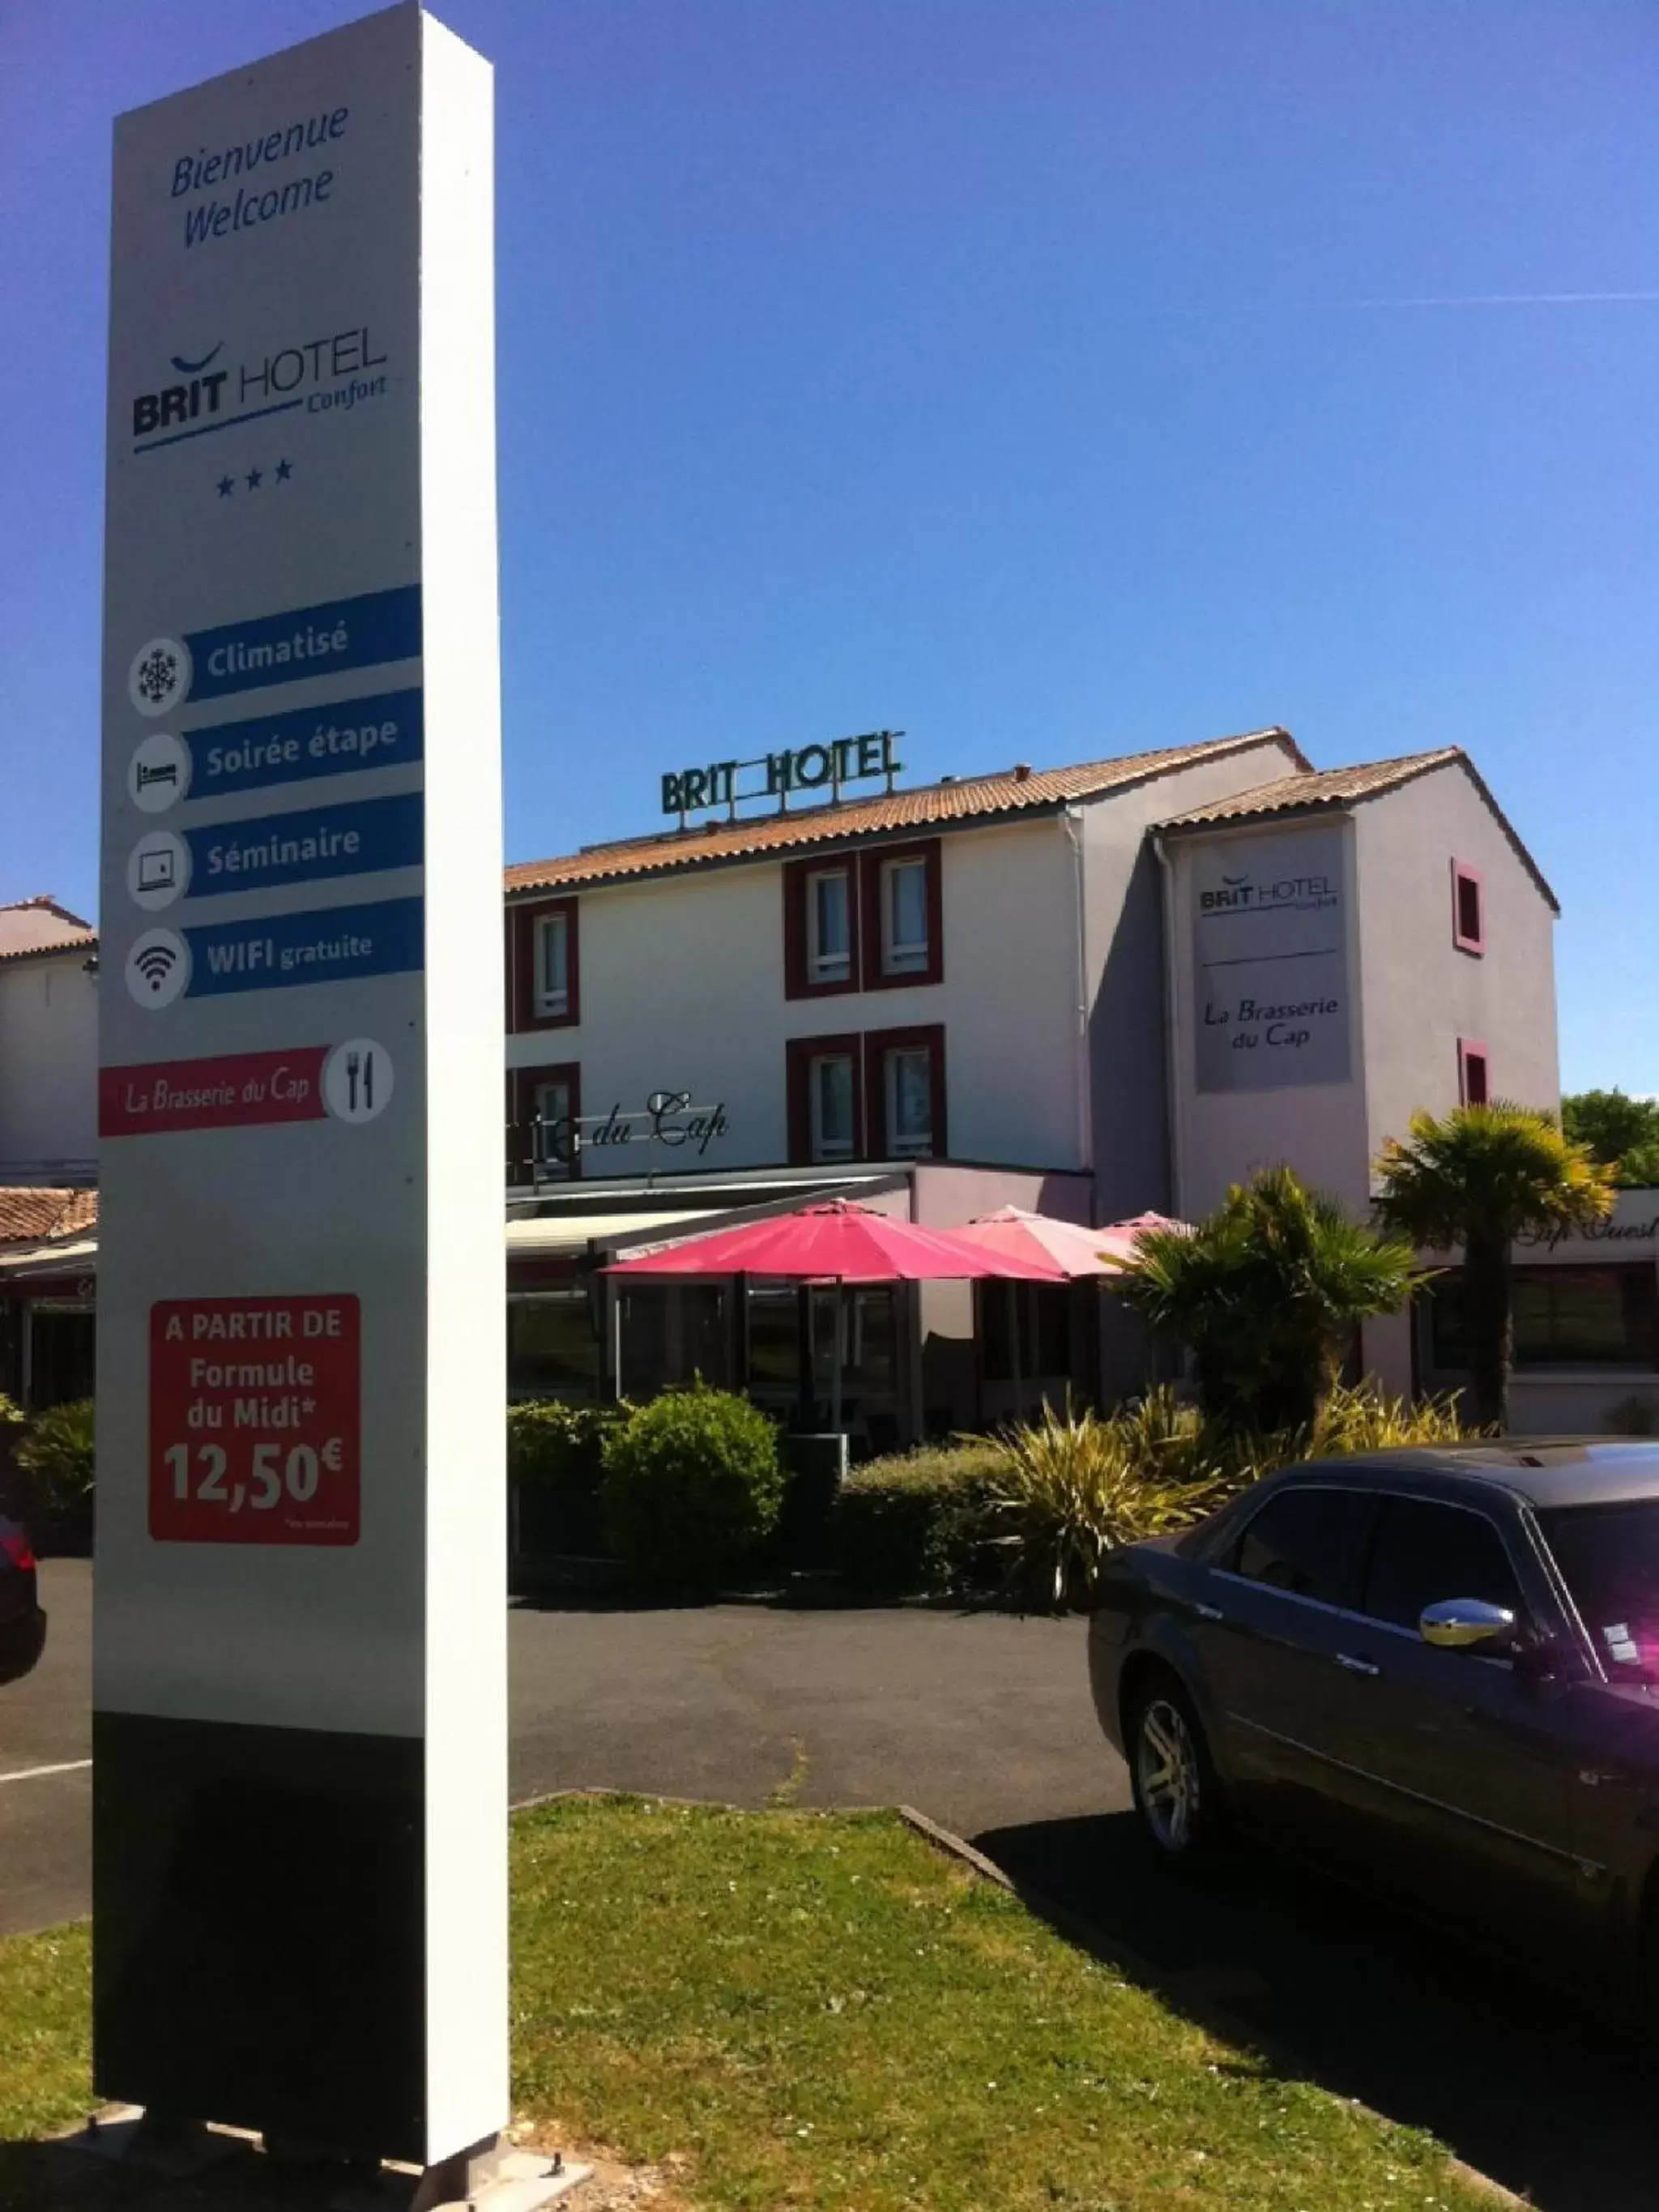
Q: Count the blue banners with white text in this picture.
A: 4